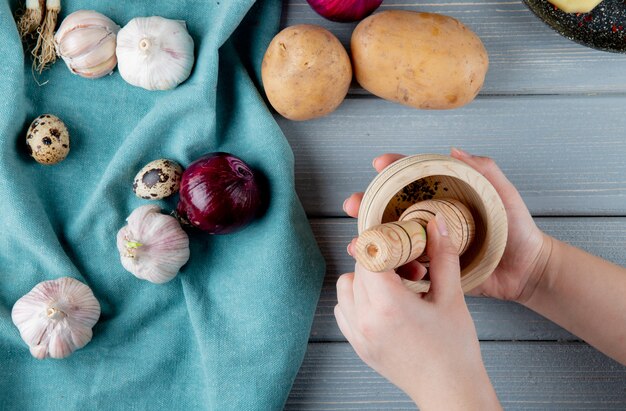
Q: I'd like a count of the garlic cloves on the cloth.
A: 4